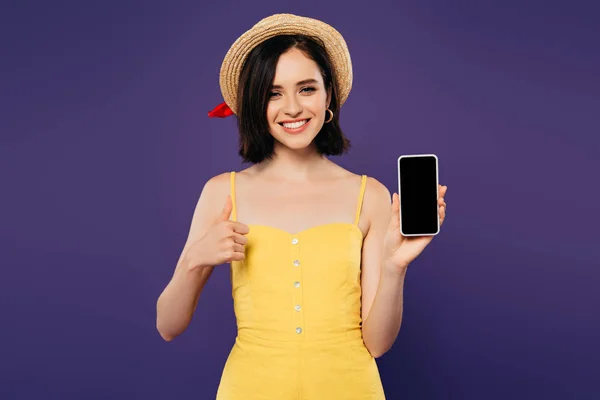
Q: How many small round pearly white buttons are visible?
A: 5